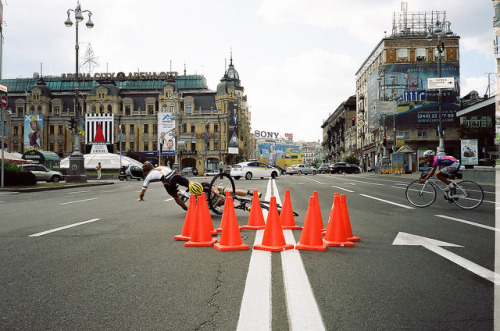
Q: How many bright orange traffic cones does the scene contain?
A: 13